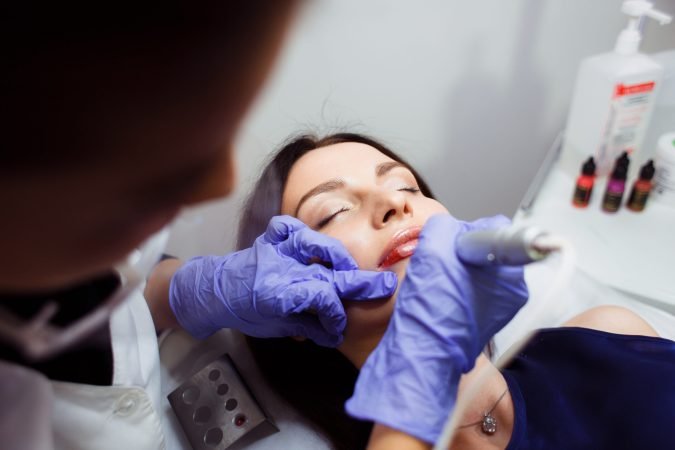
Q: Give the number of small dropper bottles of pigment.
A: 3